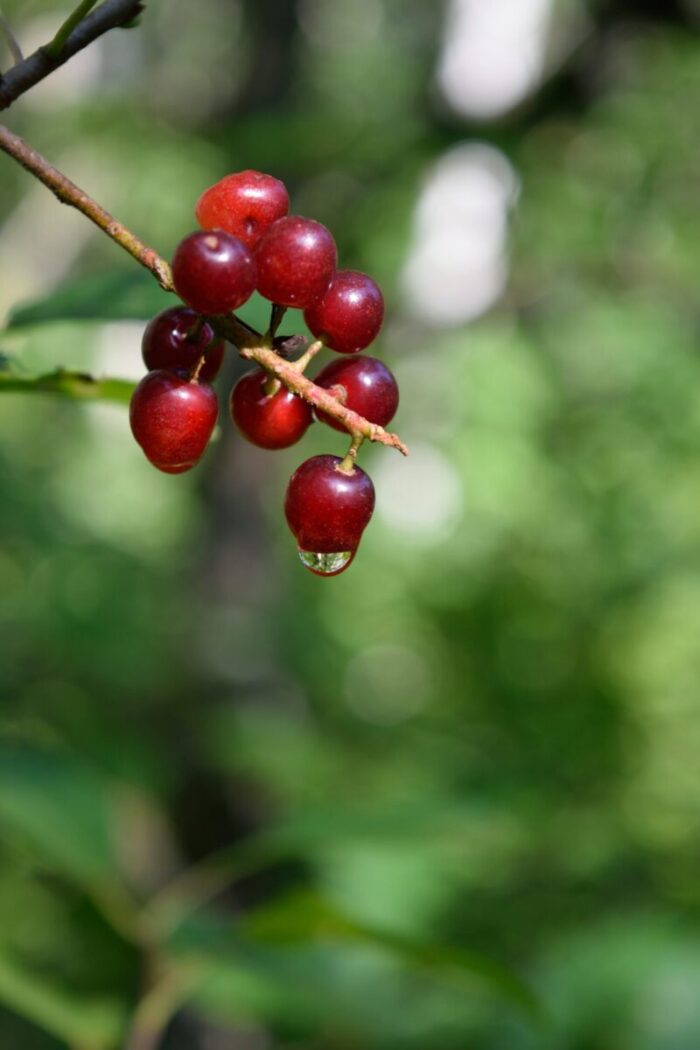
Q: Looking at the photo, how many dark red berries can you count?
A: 9